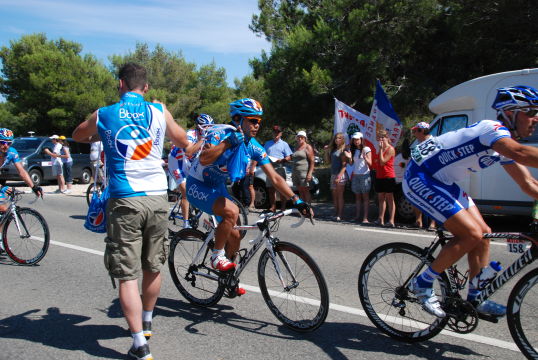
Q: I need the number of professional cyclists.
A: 4